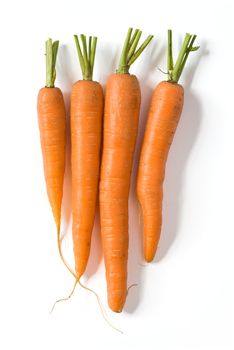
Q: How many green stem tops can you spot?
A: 4